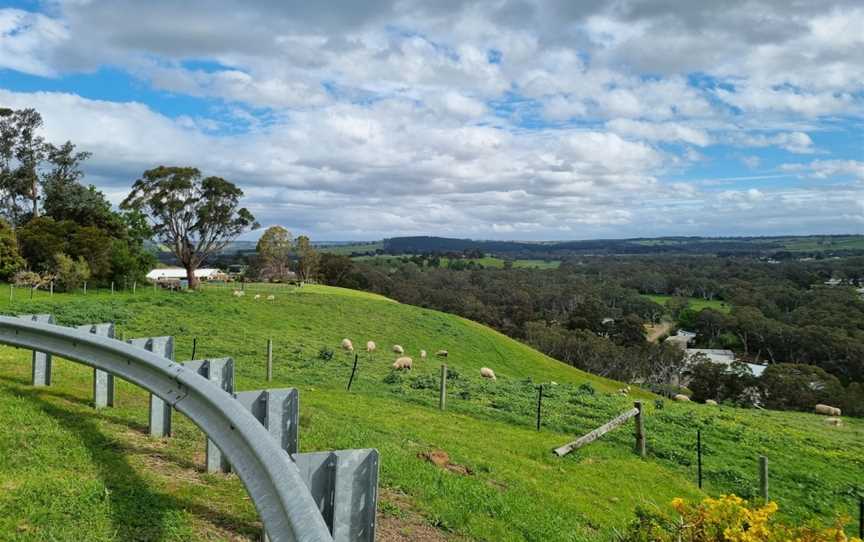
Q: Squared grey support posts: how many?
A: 6